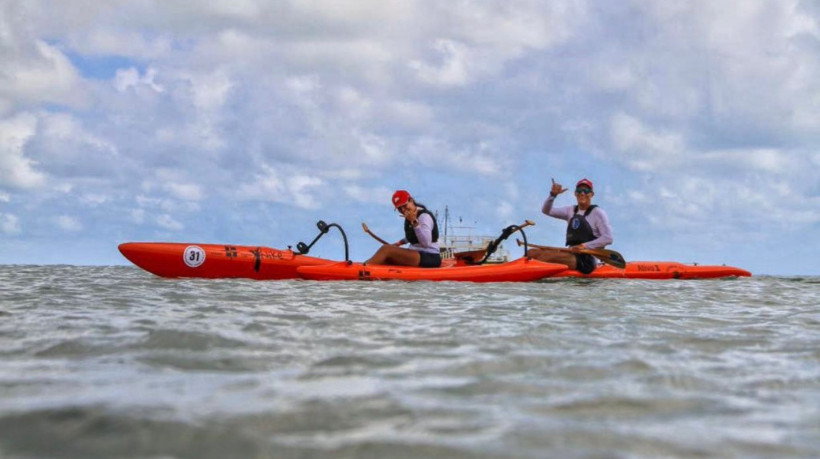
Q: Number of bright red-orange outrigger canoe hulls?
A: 2